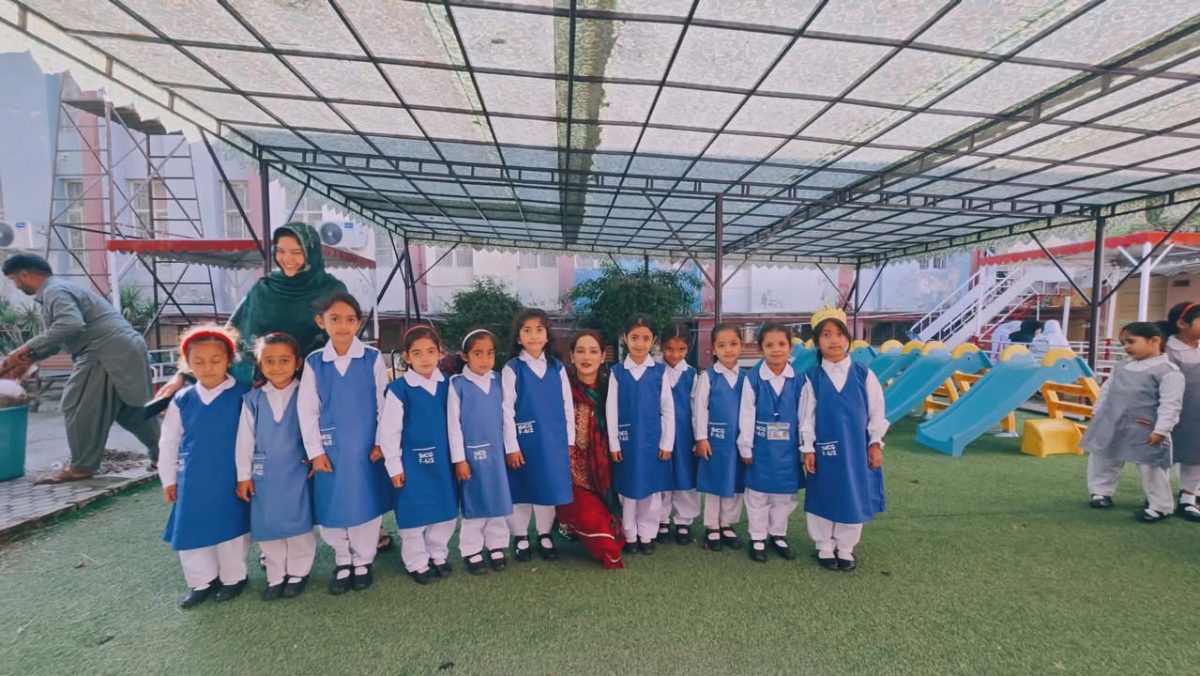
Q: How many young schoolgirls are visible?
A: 13